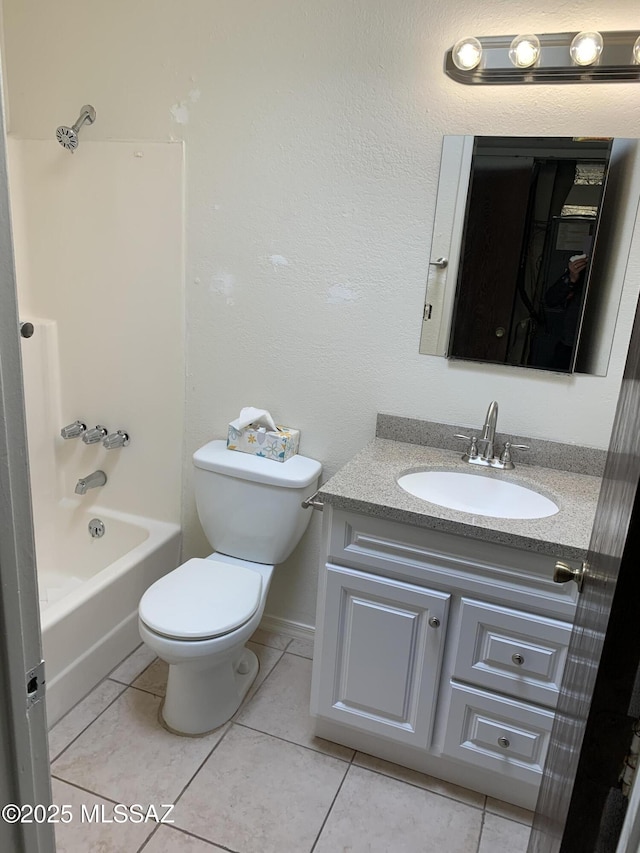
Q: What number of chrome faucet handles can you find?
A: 5